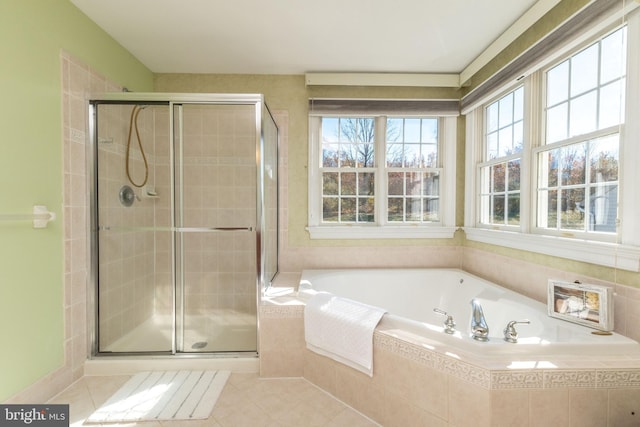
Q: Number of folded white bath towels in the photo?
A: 1